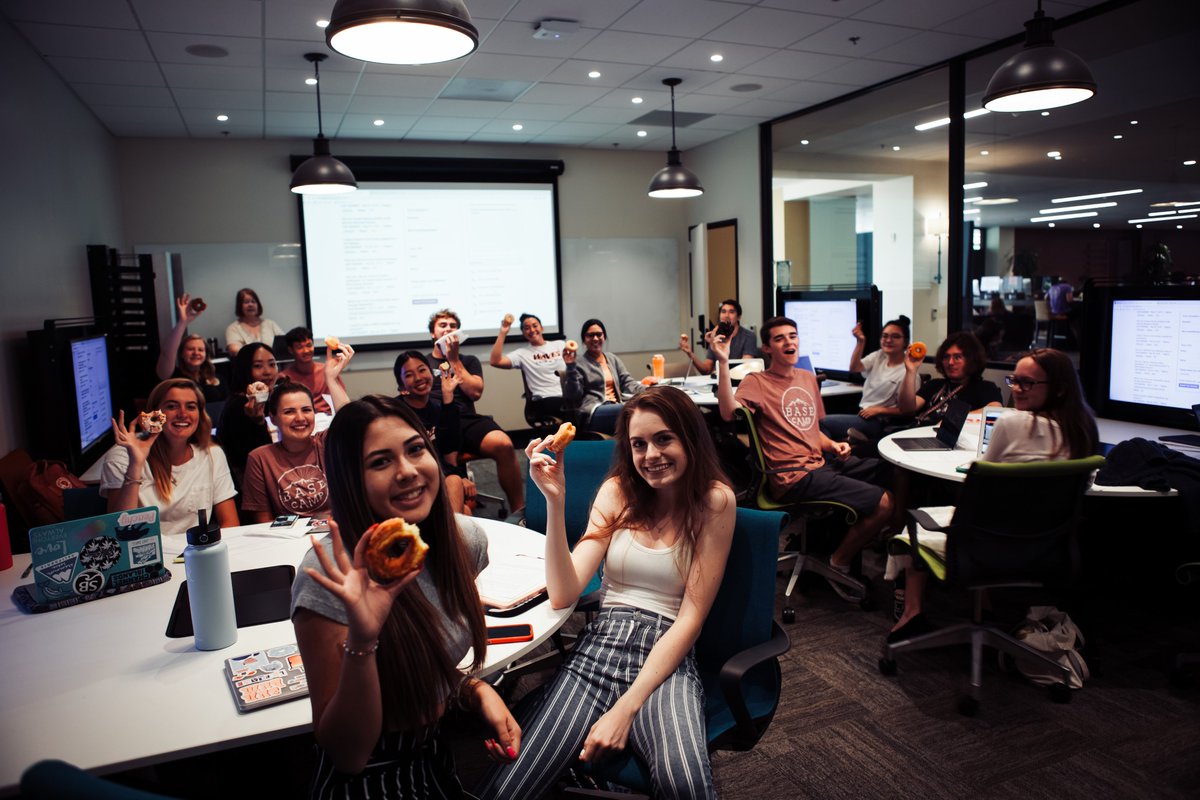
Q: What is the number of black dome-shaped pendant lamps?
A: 4